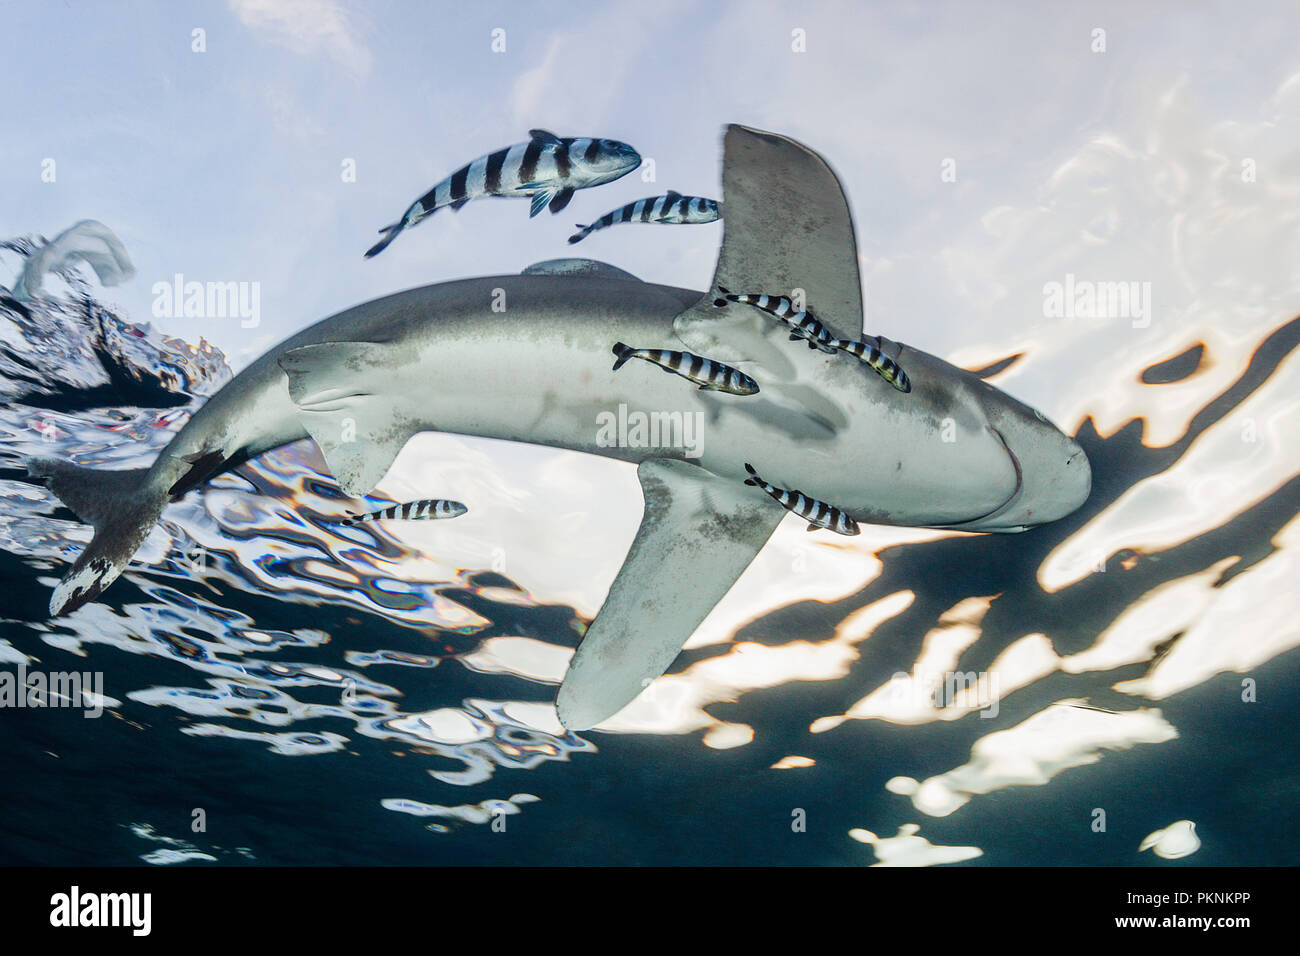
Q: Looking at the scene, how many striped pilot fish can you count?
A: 7